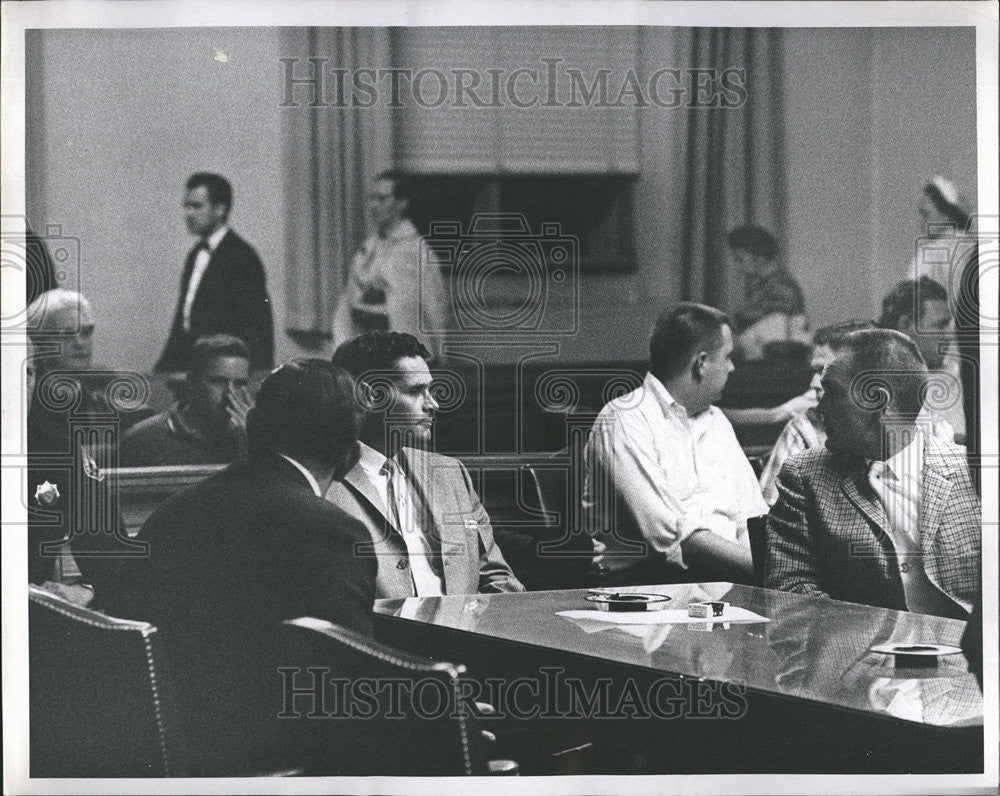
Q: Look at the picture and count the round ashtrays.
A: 2